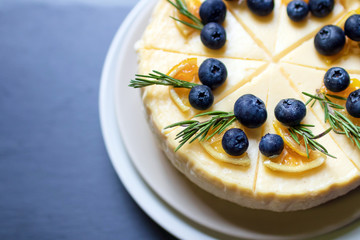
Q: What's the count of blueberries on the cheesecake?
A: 15